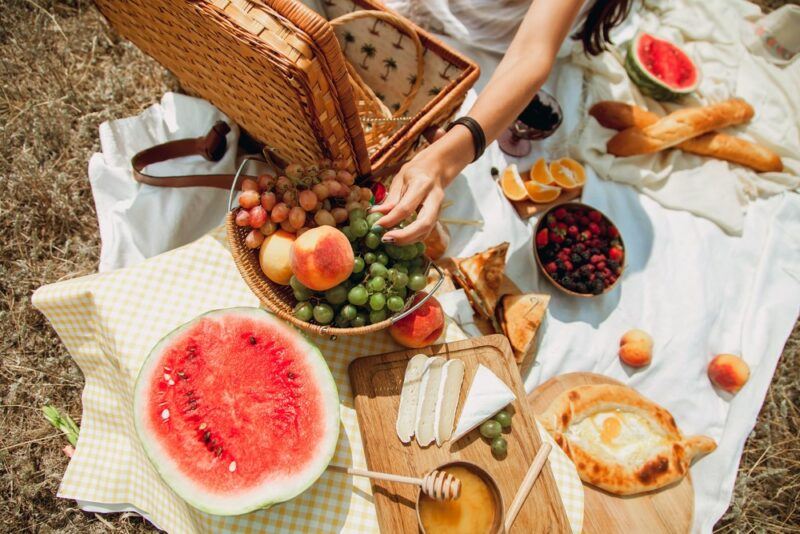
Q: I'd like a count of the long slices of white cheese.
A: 3